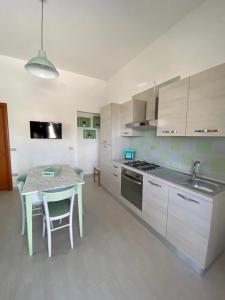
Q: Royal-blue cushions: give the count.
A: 0